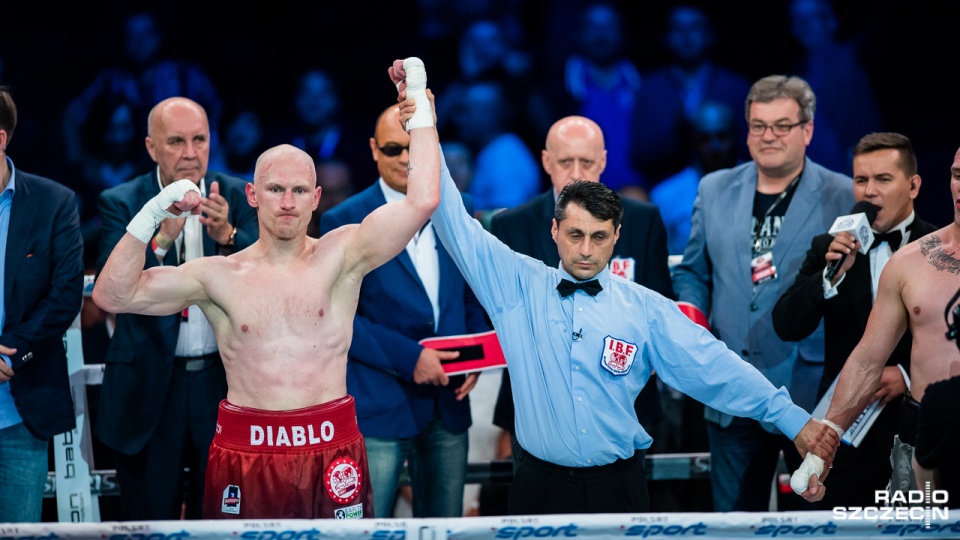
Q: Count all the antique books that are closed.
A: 0